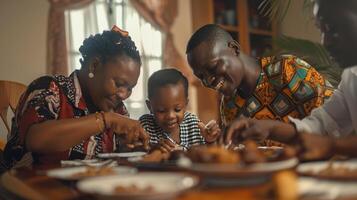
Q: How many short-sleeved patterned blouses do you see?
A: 1